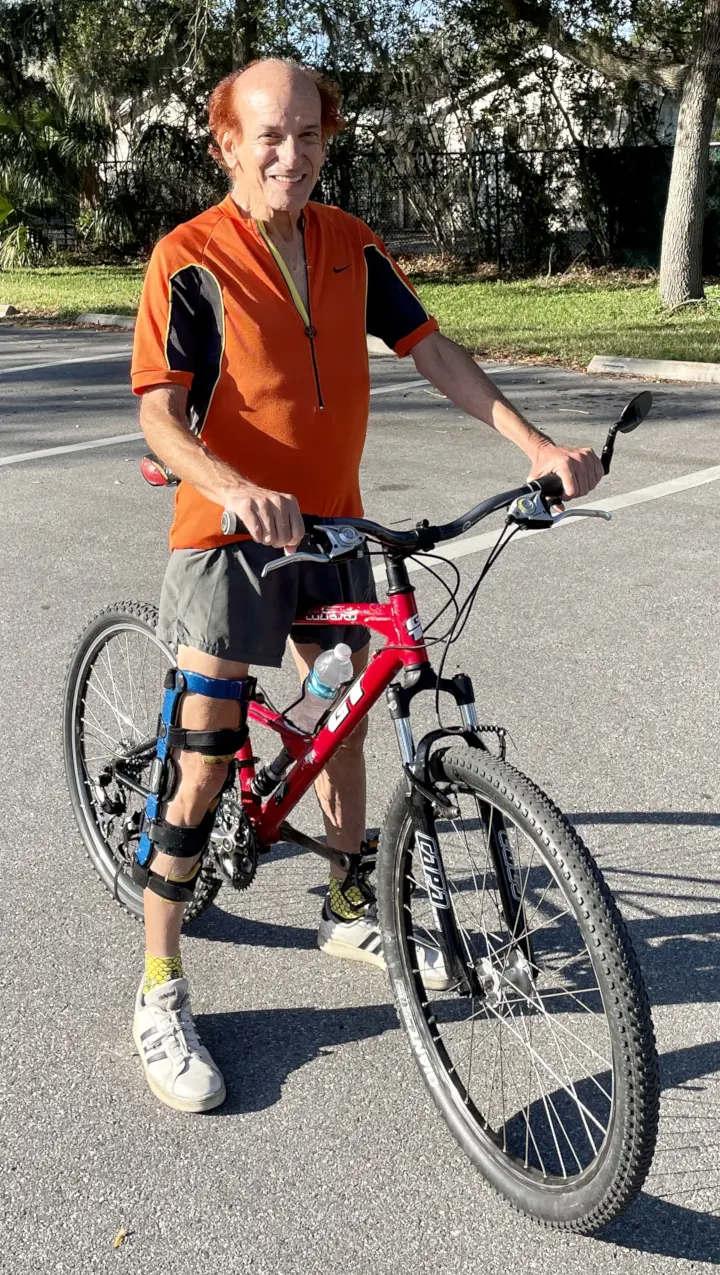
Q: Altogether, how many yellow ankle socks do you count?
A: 2